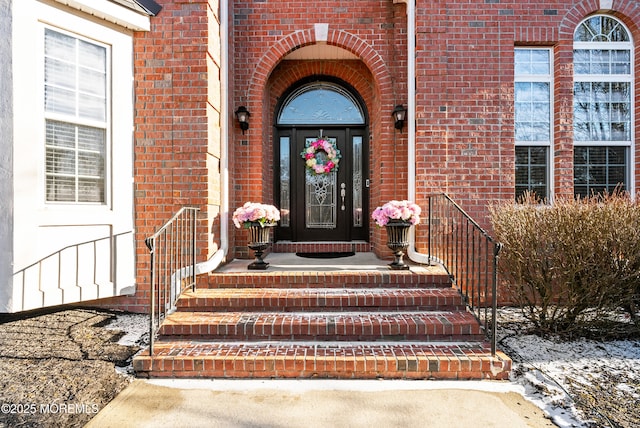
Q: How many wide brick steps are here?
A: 4